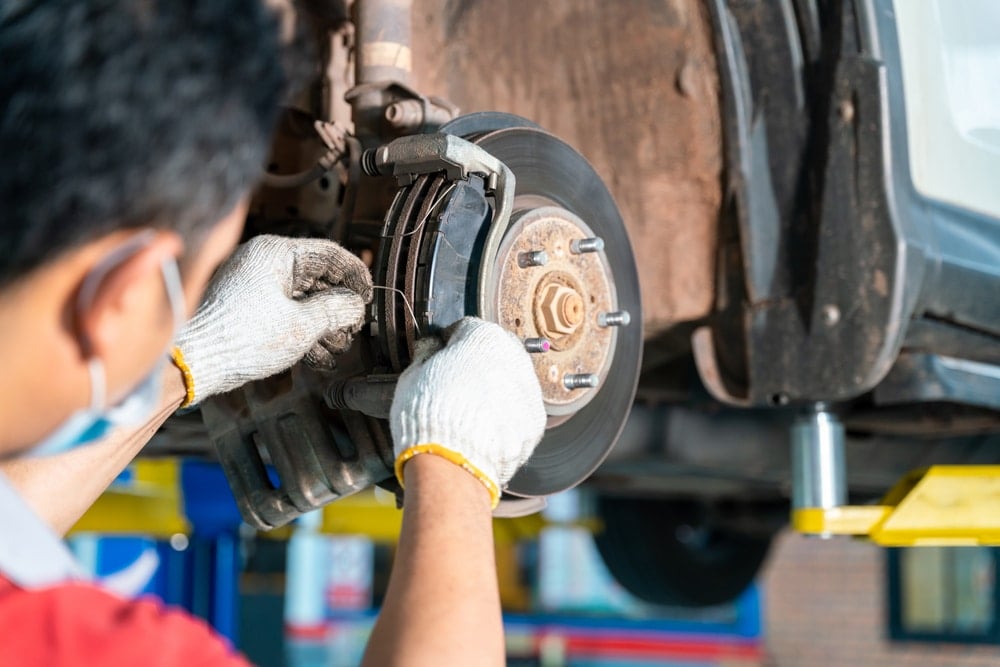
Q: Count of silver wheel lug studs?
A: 5